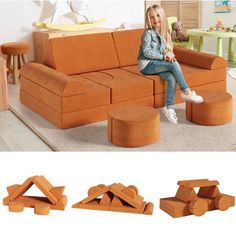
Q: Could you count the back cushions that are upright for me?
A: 2